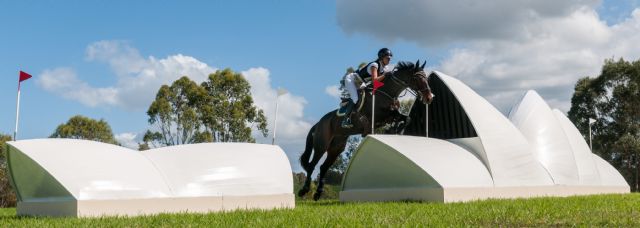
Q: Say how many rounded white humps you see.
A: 7